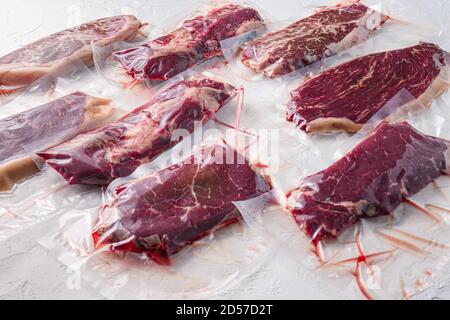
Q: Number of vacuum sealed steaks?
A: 8